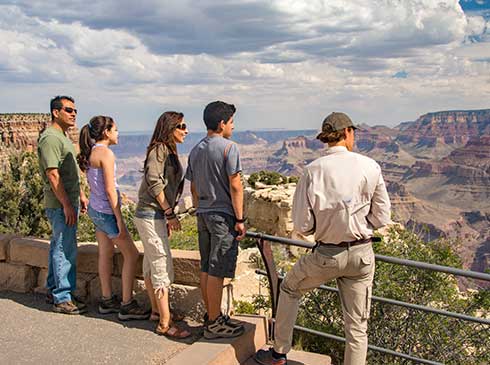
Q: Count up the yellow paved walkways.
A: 0